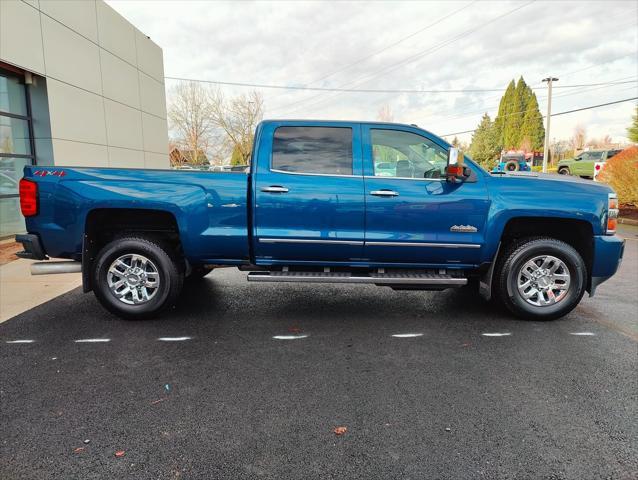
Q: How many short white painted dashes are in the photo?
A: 7